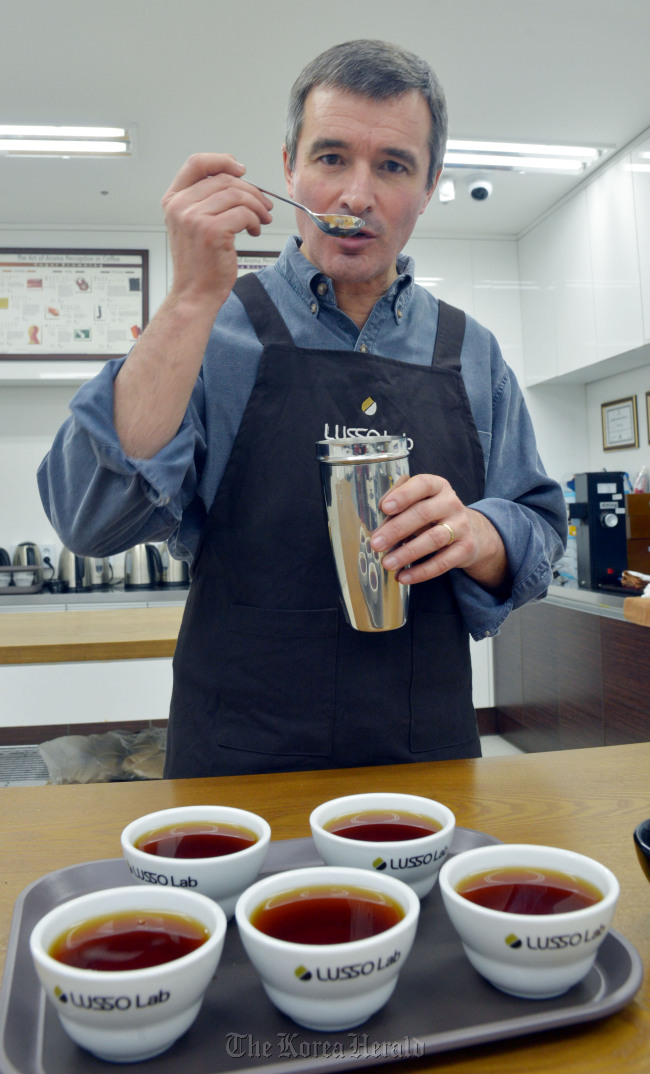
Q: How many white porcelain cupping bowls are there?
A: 5